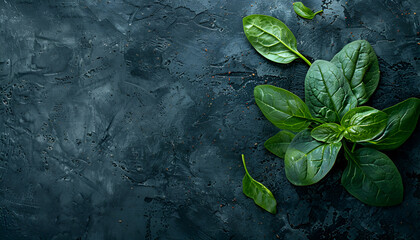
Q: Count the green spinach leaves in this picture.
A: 12